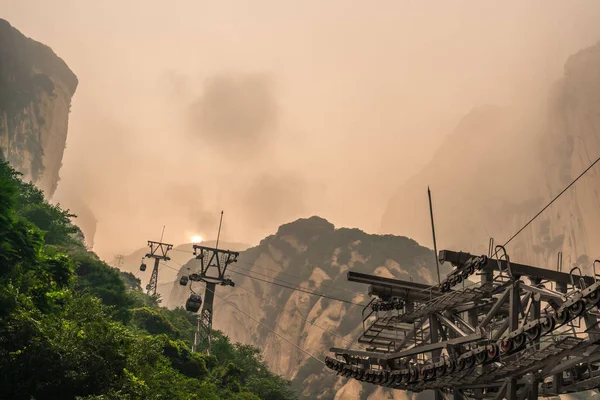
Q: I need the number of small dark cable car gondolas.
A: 3